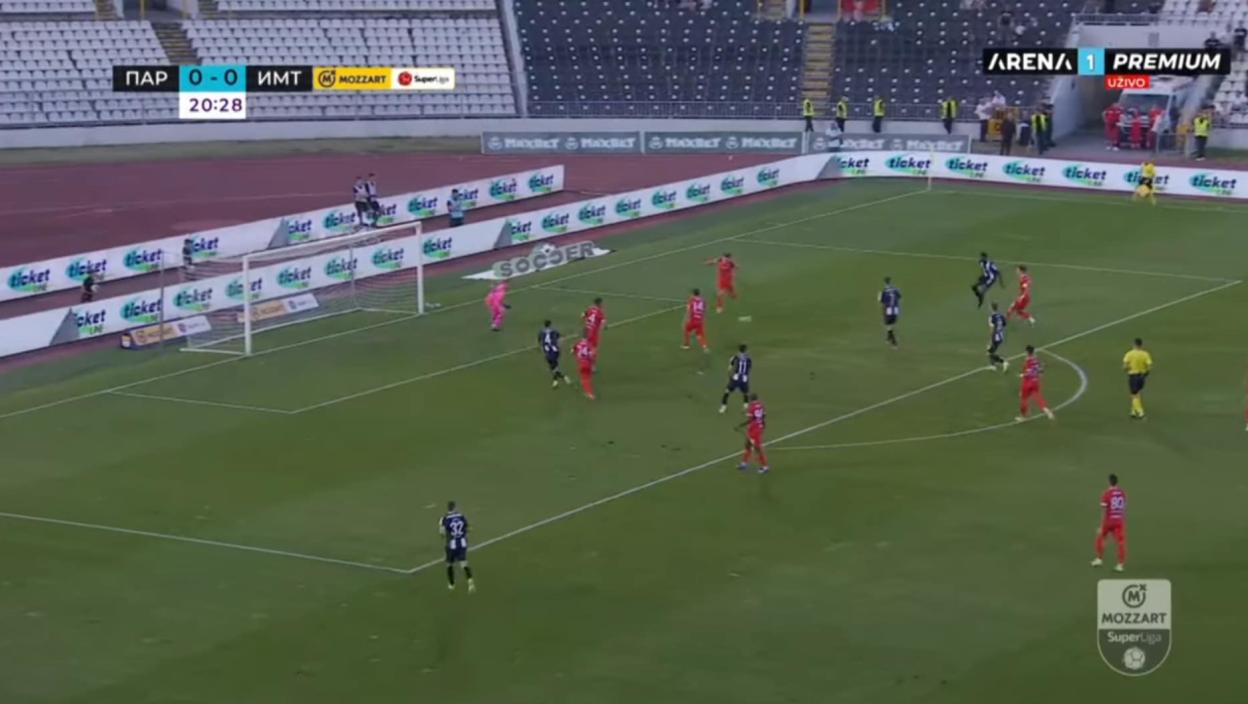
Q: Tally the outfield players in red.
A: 8